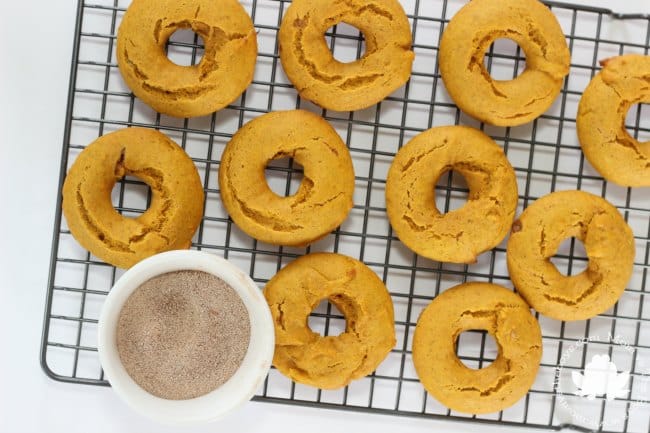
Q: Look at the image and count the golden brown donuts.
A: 10